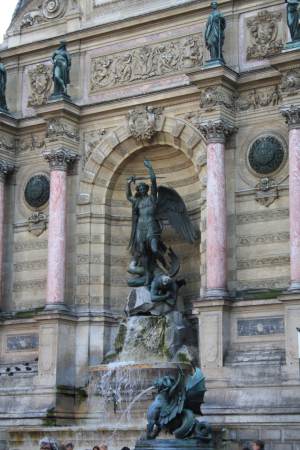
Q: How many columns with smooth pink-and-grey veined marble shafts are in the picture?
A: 4